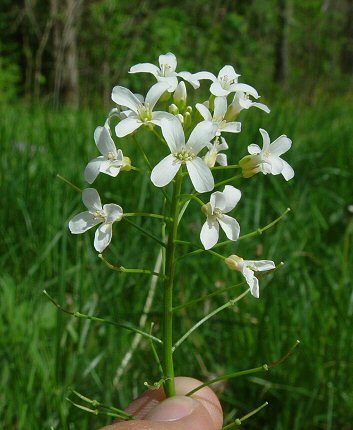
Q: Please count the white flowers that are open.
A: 12